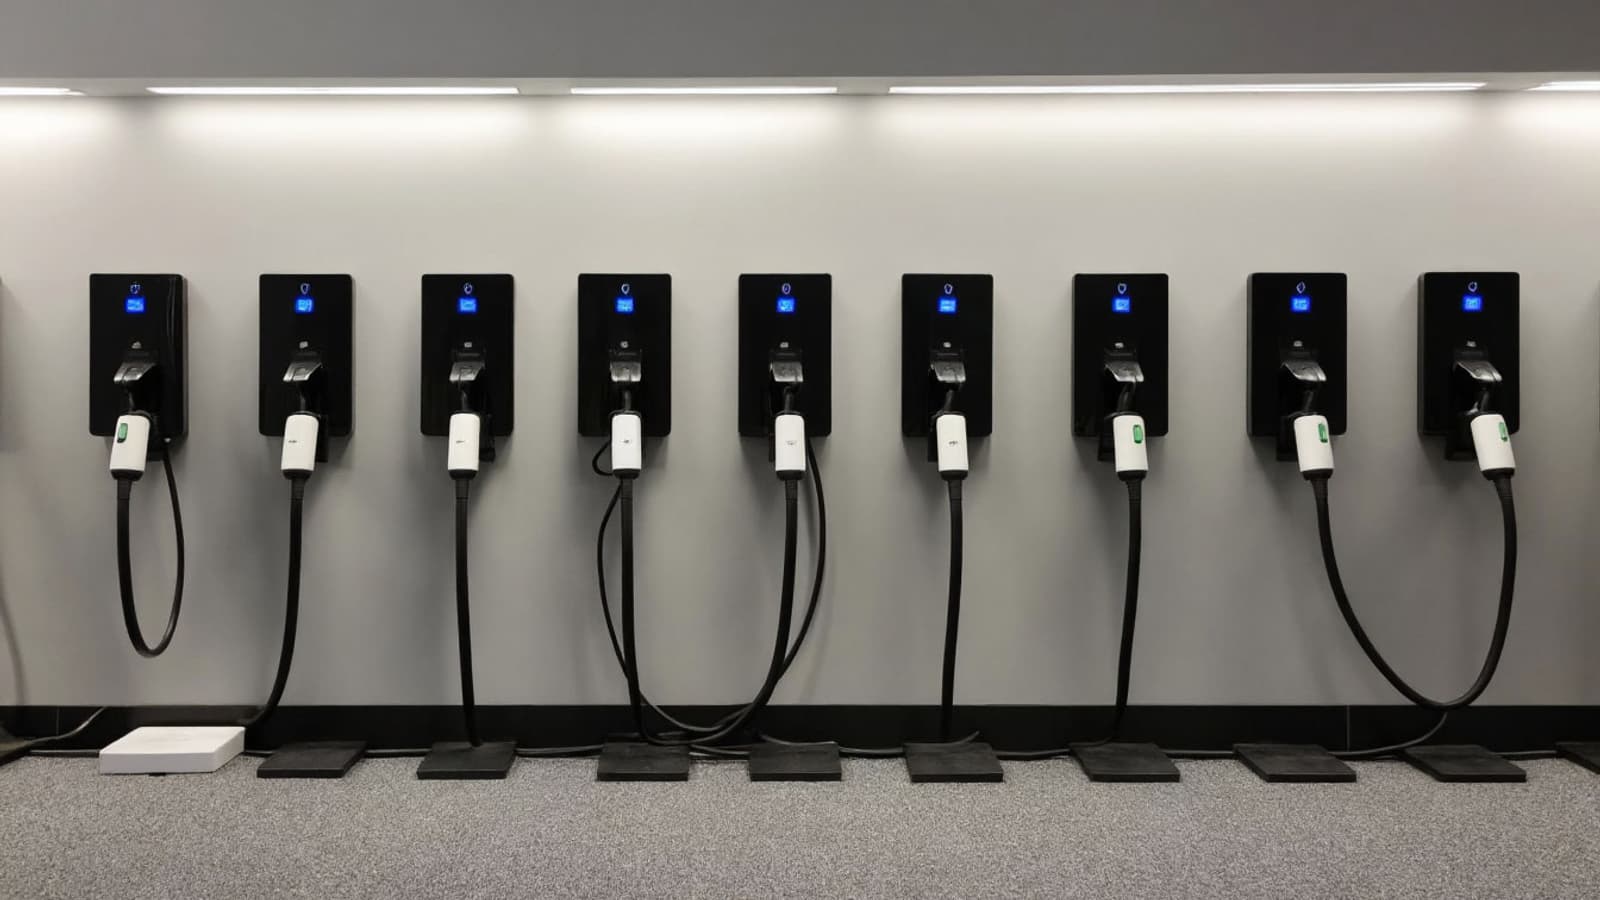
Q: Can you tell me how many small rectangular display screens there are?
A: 9